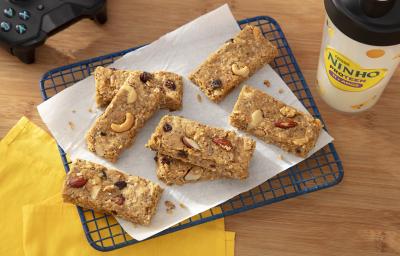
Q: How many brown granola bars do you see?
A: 7